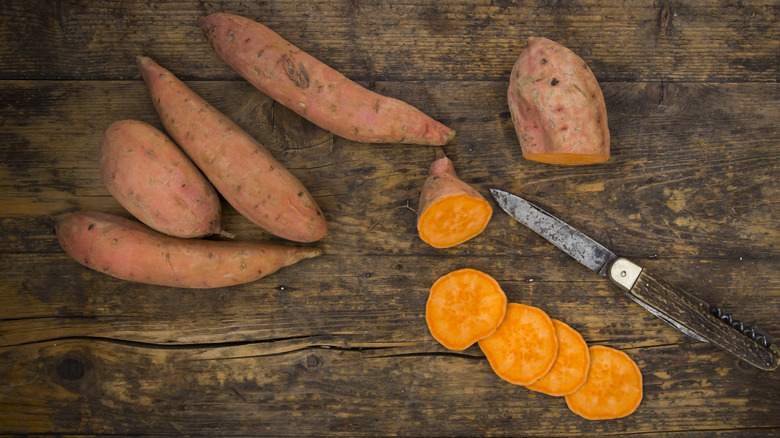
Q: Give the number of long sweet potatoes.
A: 3